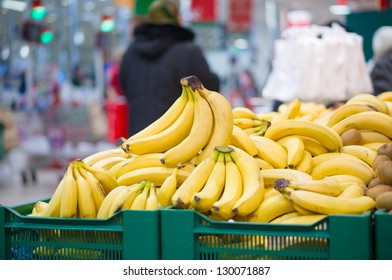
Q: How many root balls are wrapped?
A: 0